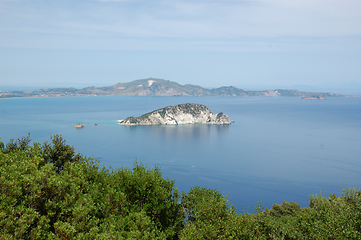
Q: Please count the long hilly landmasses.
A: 1